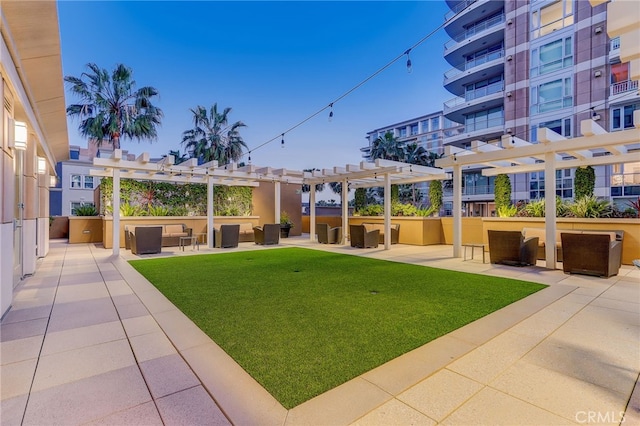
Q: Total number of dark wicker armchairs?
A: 7